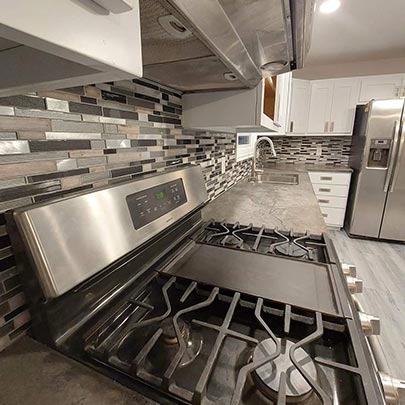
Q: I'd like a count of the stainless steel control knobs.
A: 4